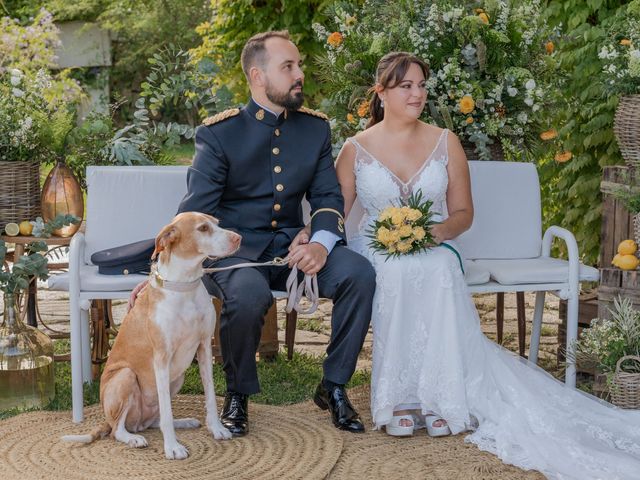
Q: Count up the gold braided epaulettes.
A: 2